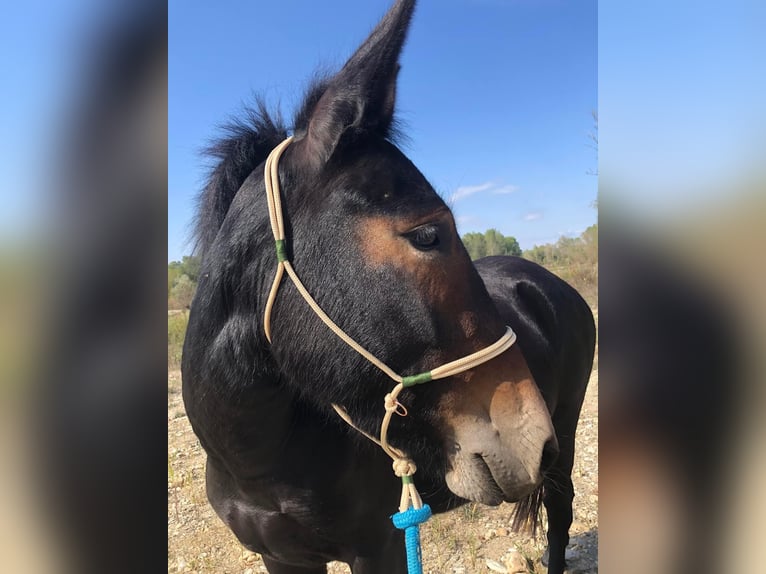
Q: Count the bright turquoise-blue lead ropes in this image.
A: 1